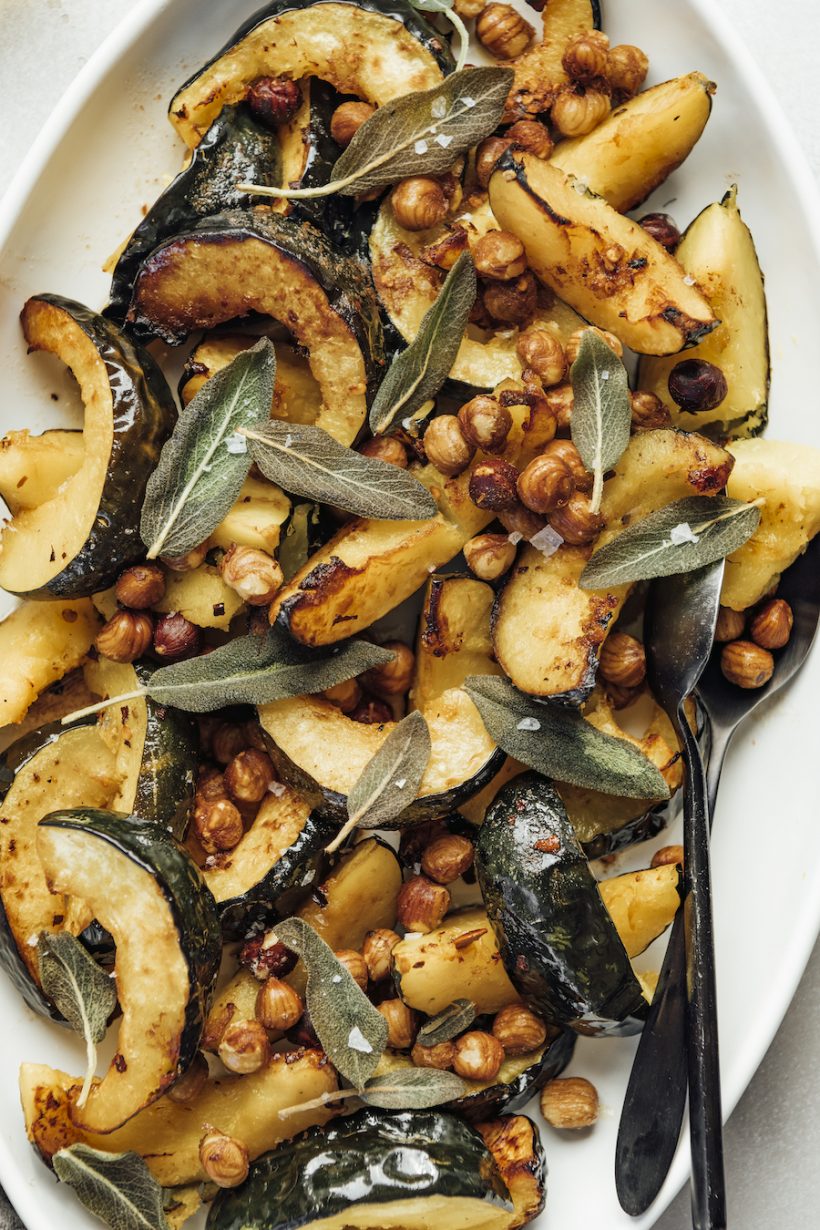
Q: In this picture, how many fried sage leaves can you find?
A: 15